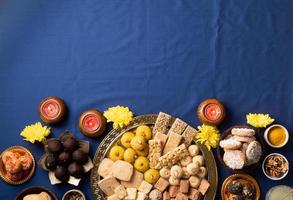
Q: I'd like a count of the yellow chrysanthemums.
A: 4